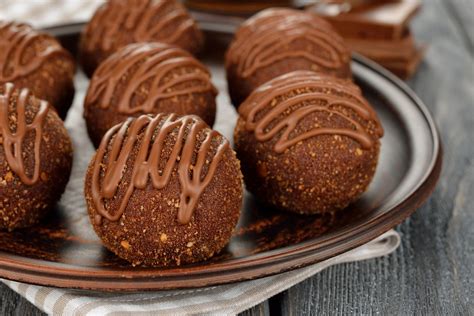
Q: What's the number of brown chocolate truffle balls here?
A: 7